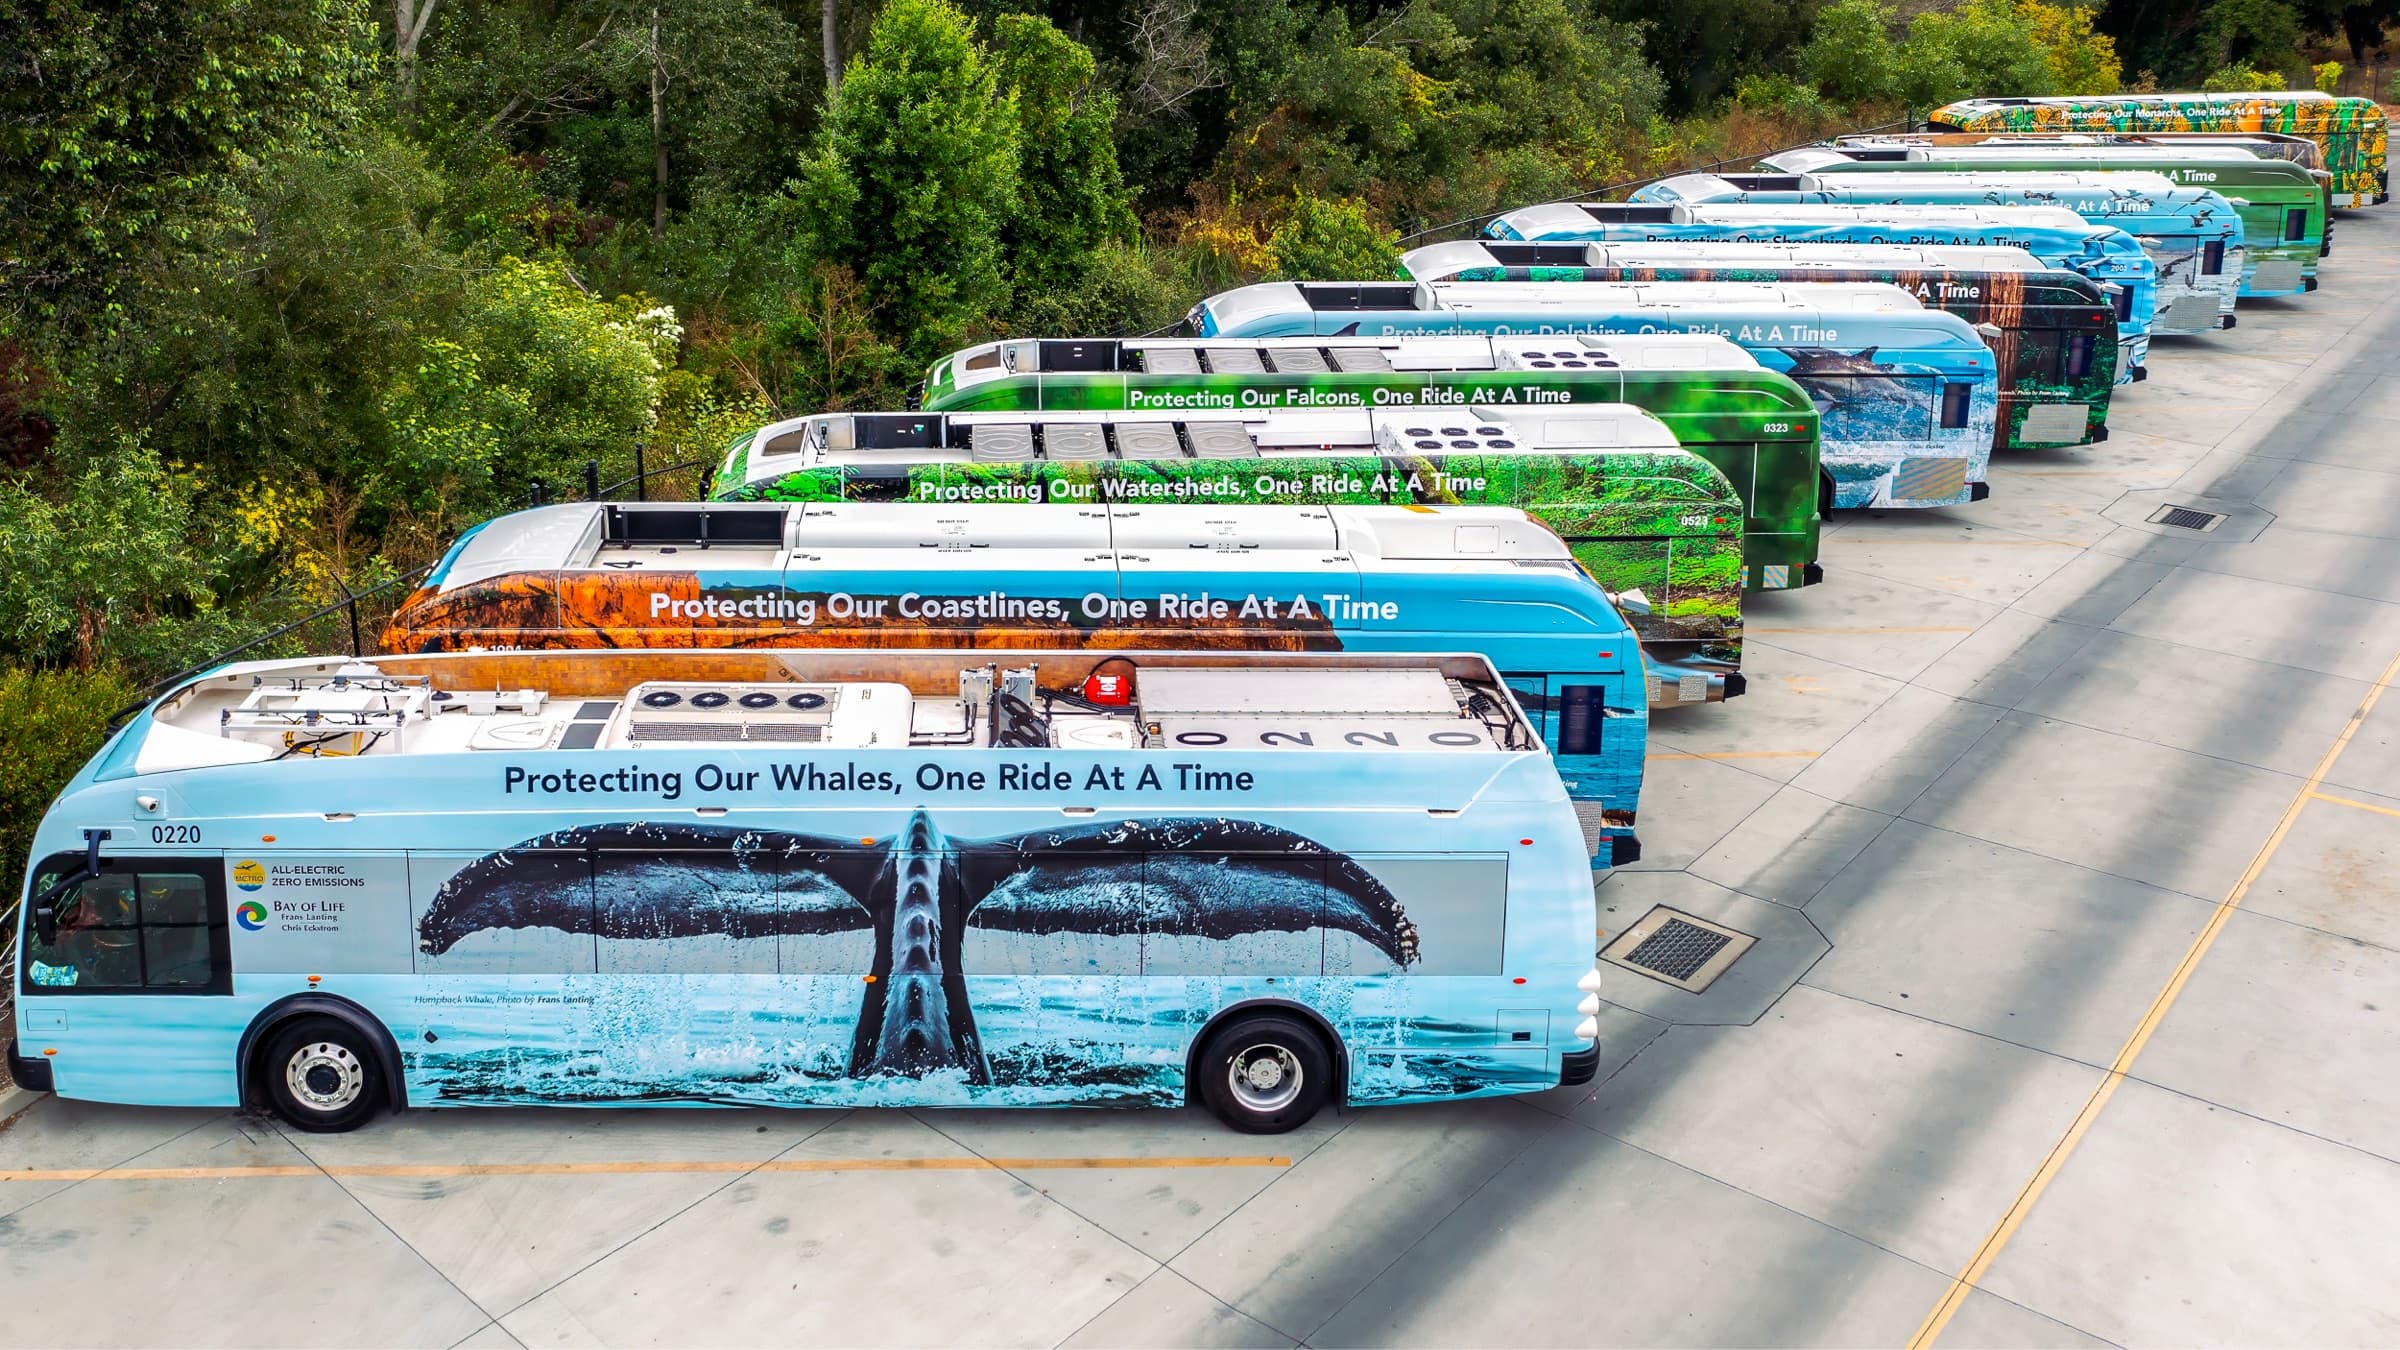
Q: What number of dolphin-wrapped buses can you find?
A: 1